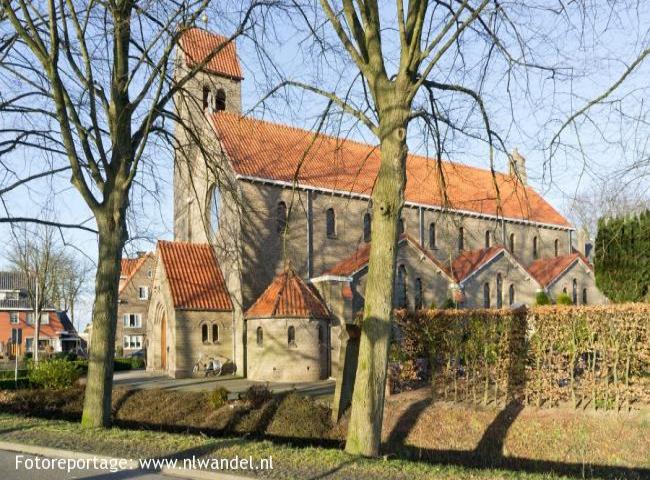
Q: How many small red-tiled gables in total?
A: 3